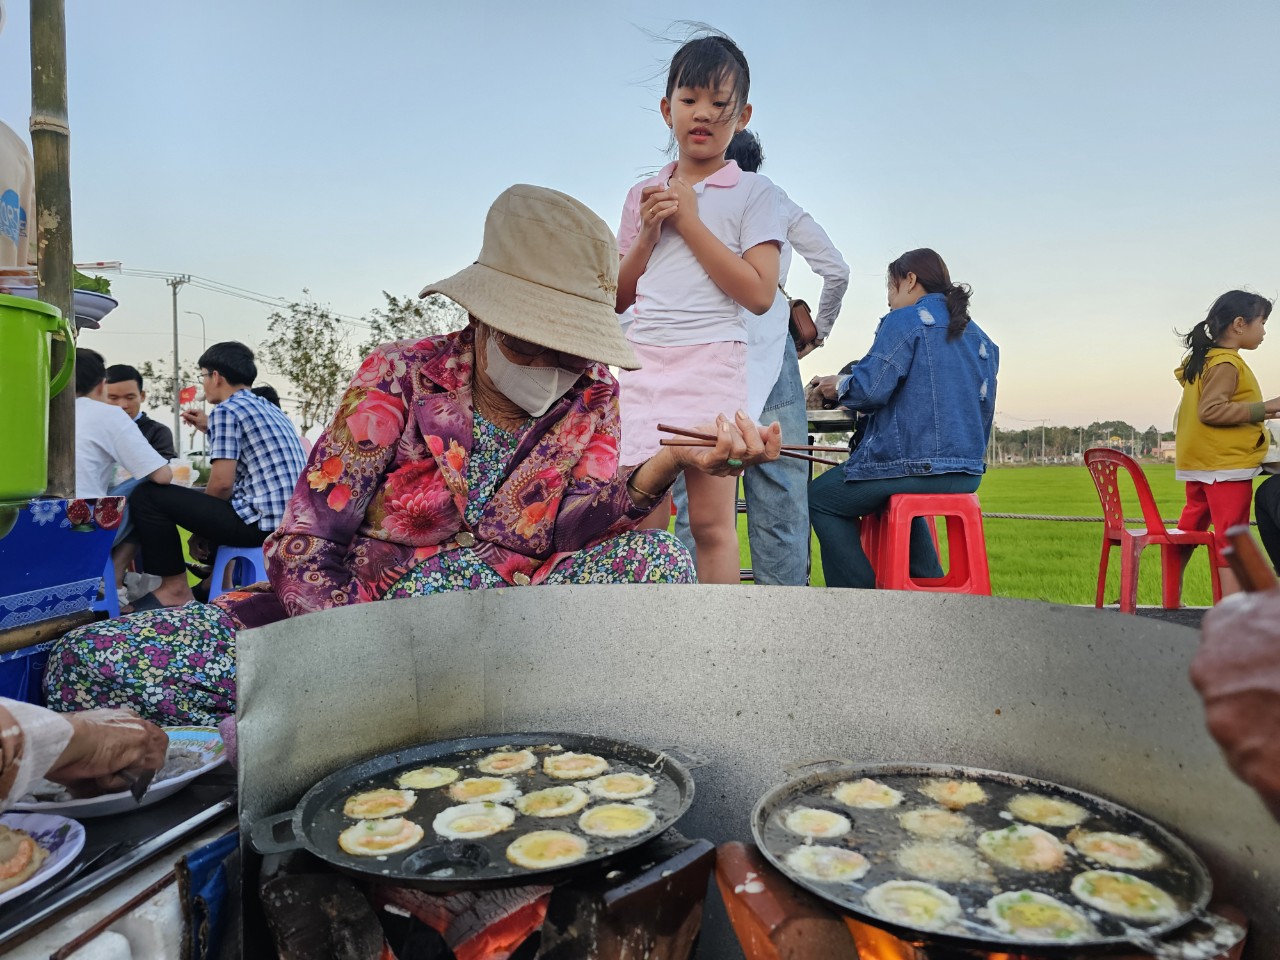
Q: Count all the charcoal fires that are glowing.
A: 2